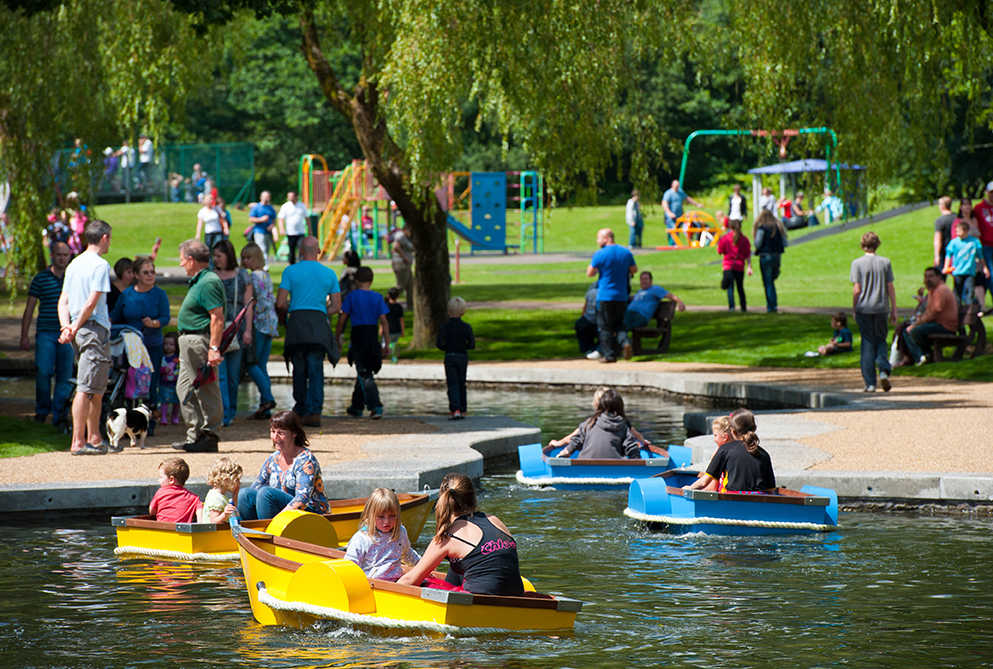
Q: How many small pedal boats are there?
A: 4